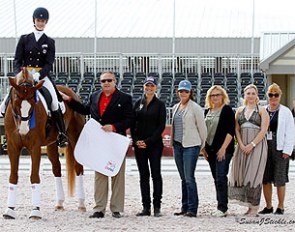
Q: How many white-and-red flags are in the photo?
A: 0